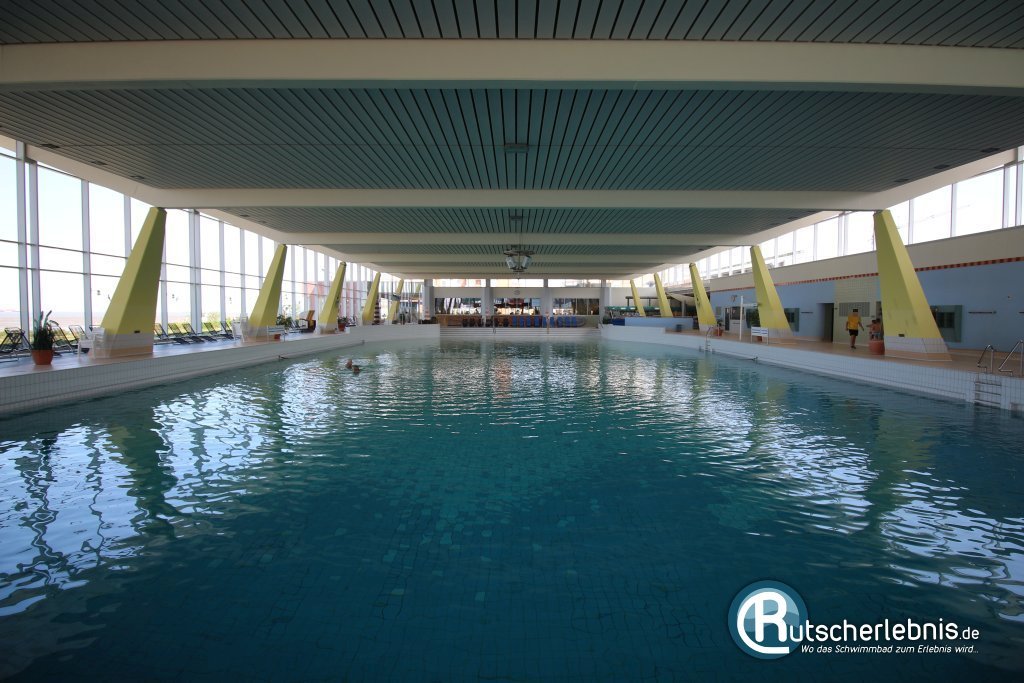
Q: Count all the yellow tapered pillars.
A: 10